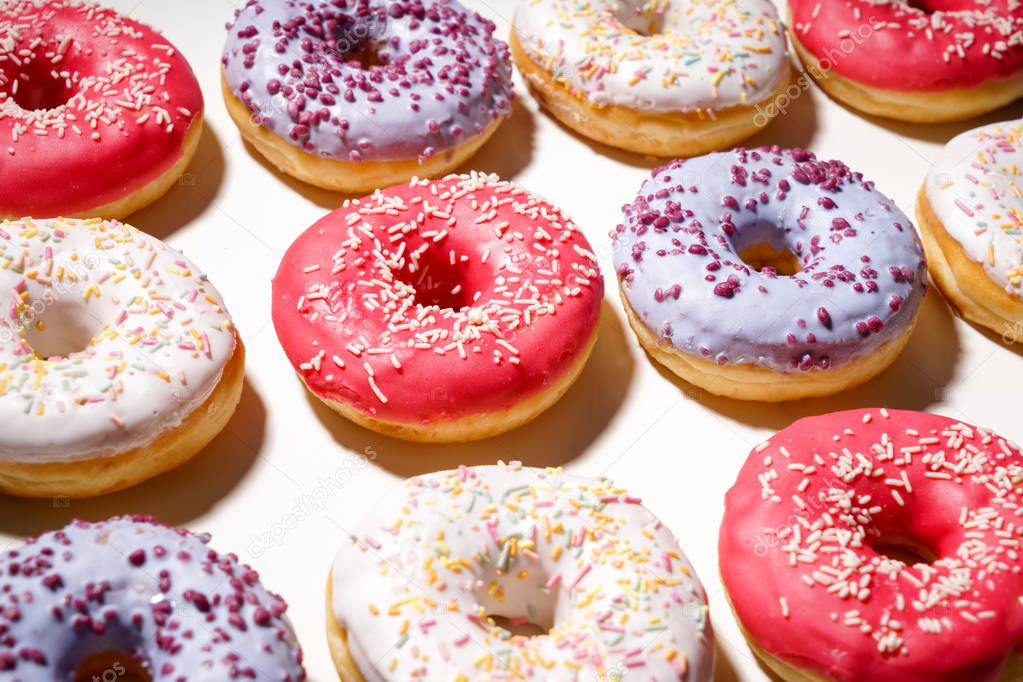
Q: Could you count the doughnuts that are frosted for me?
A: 11